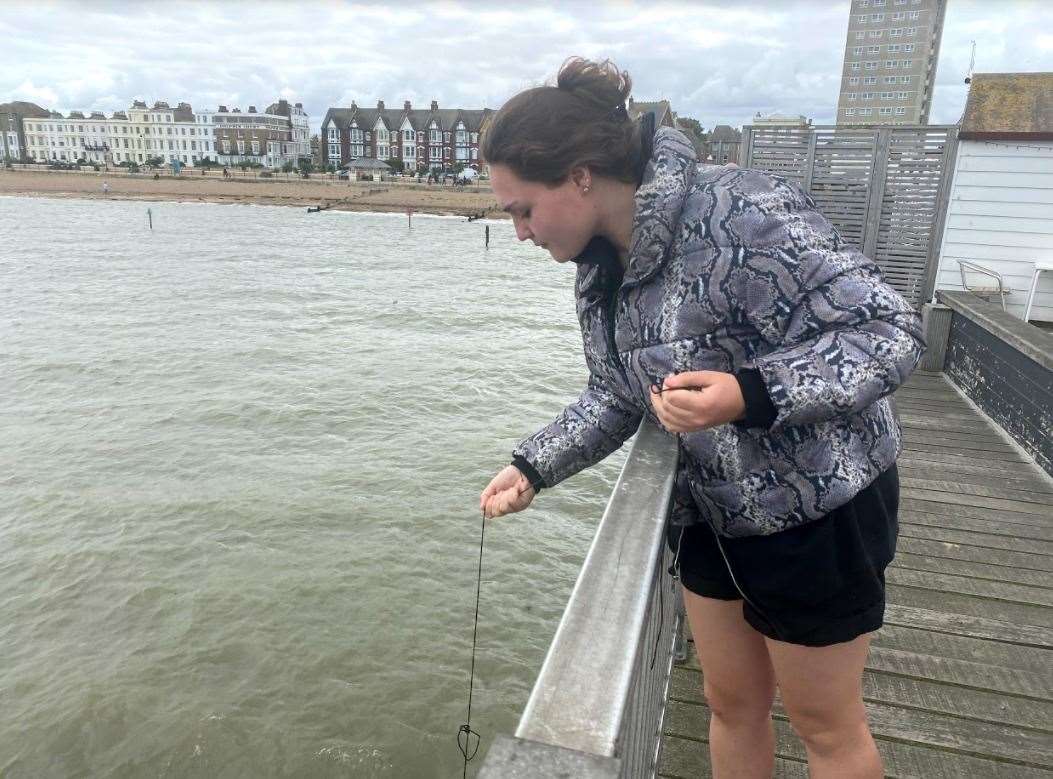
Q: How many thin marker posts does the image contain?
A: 3